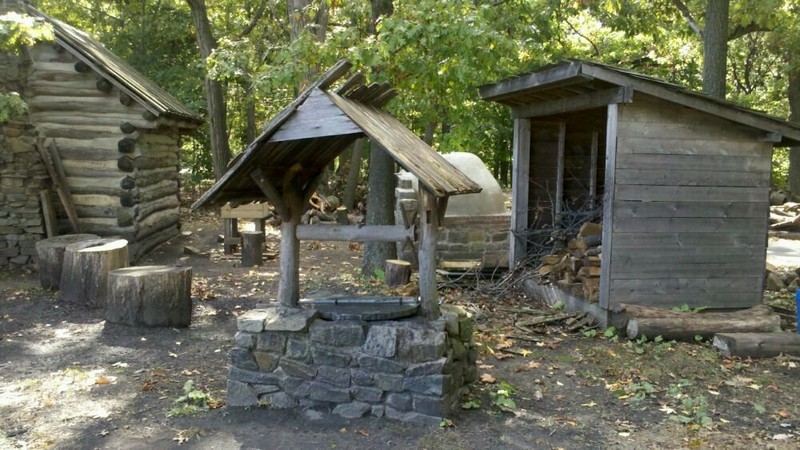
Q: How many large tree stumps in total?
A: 3